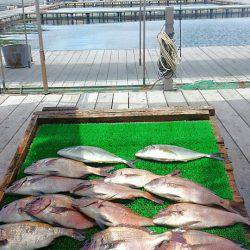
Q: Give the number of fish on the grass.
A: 14